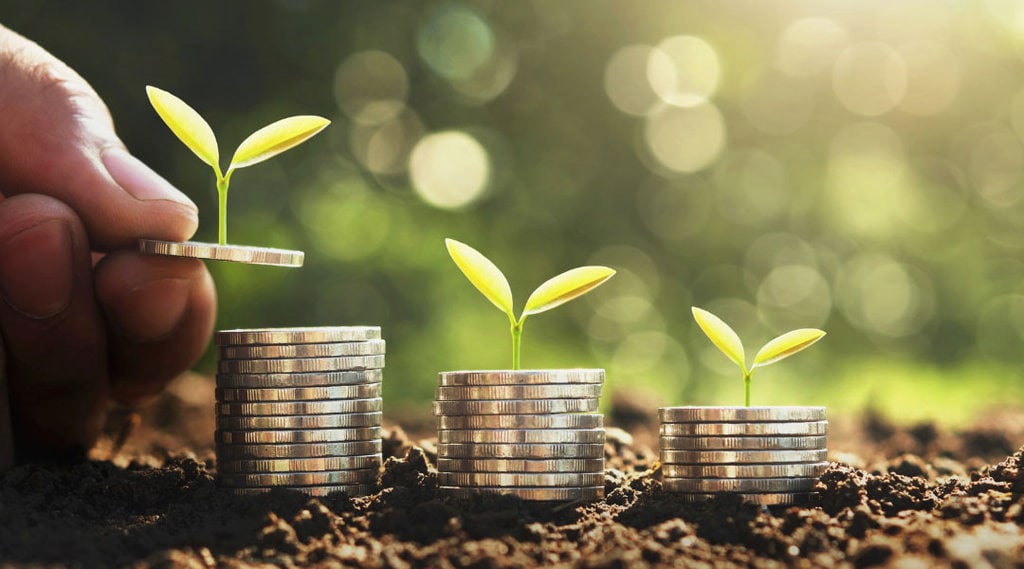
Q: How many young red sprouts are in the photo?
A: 0